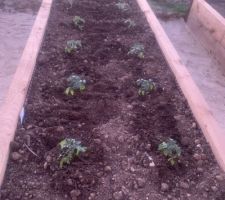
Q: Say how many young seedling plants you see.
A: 10